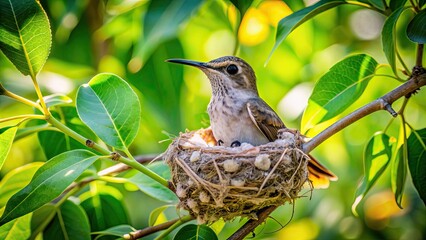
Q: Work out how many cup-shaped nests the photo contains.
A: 1